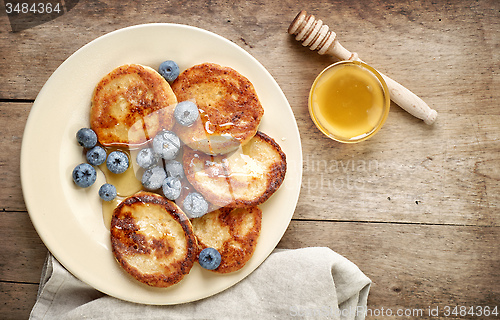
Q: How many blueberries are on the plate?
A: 14